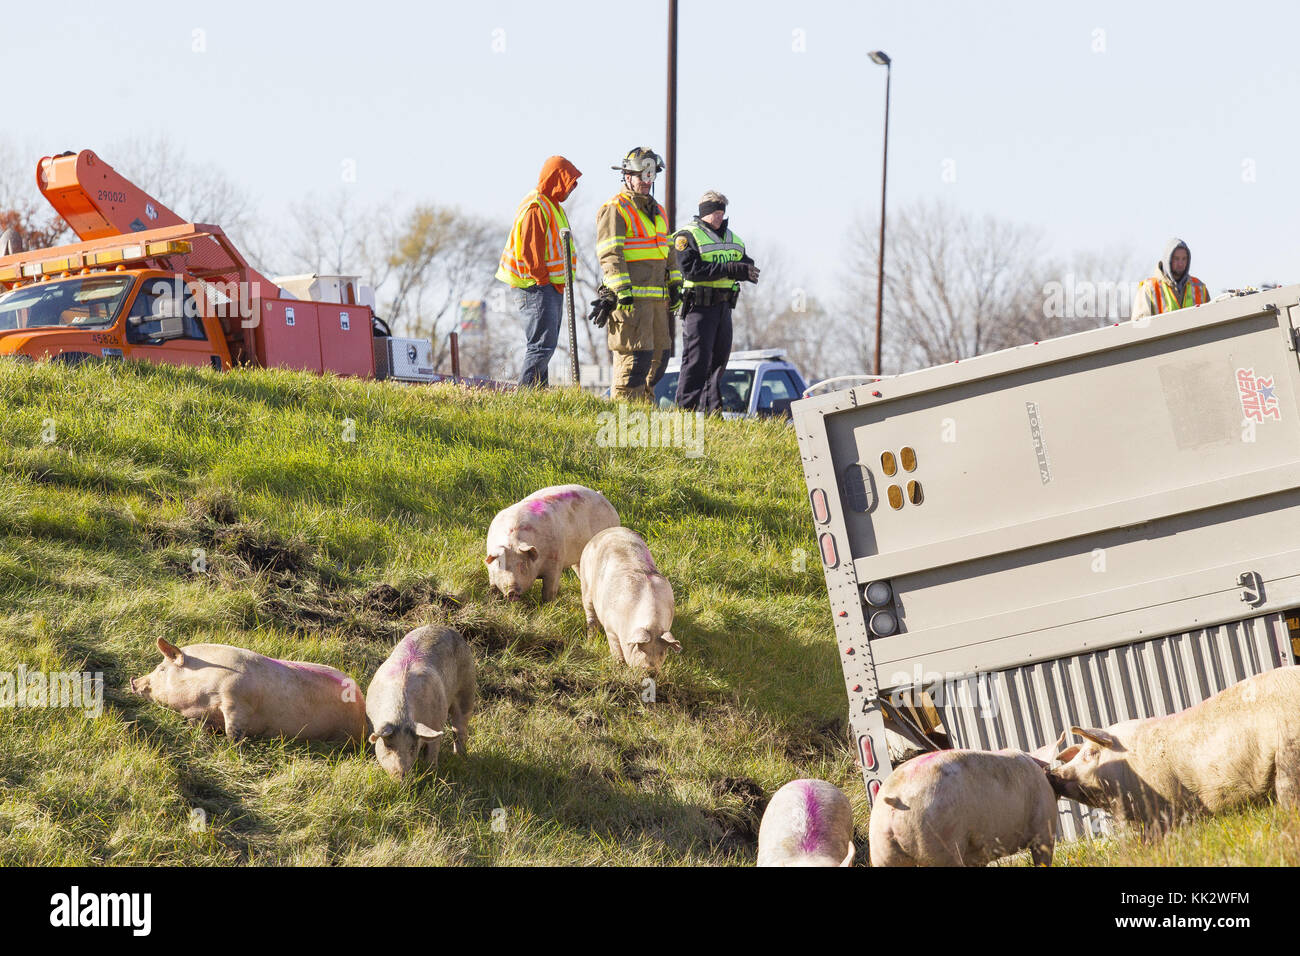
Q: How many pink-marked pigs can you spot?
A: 7